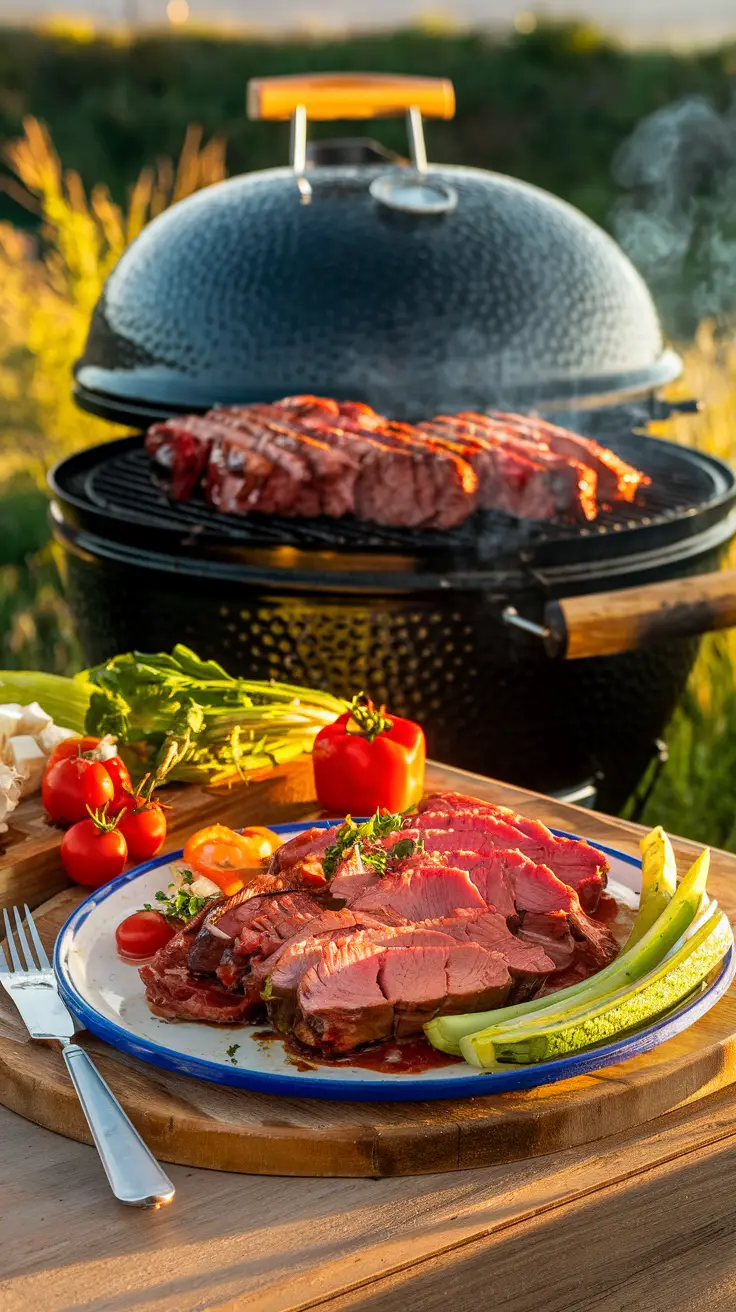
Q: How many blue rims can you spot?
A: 1